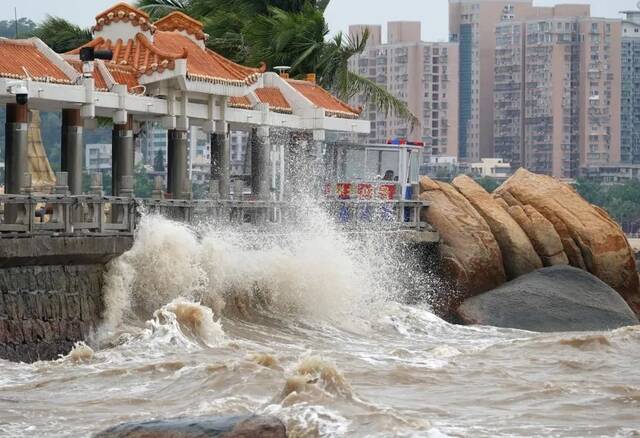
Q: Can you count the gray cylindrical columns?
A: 6